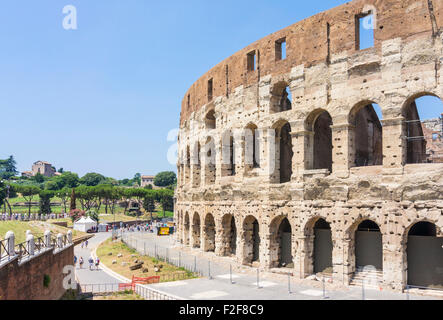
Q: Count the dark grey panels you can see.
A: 4